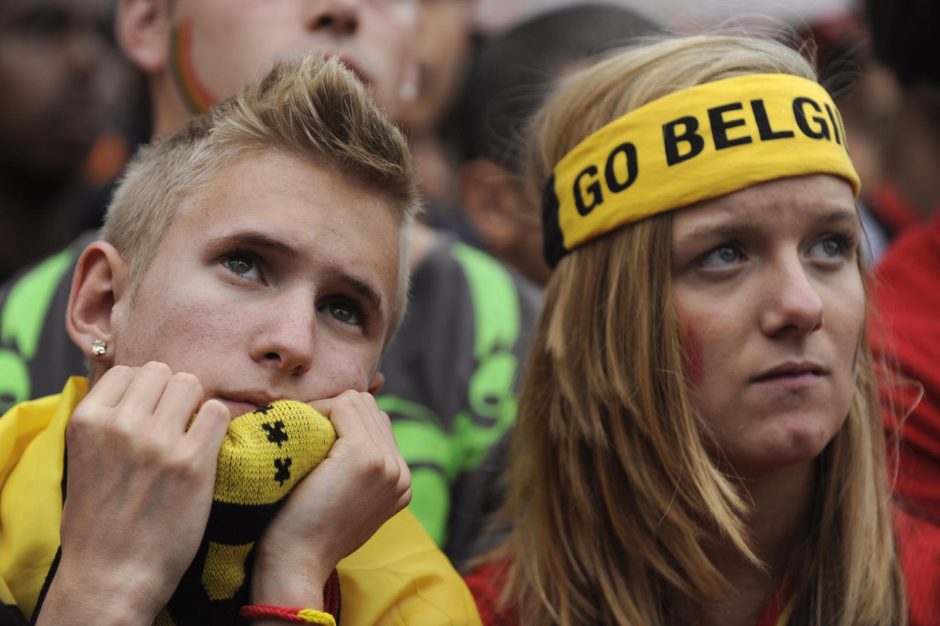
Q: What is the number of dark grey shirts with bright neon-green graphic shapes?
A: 1